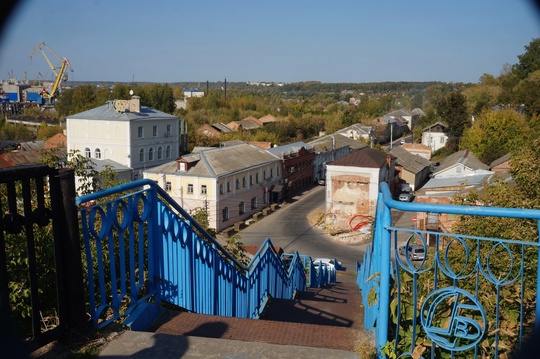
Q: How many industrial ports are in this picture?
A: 1